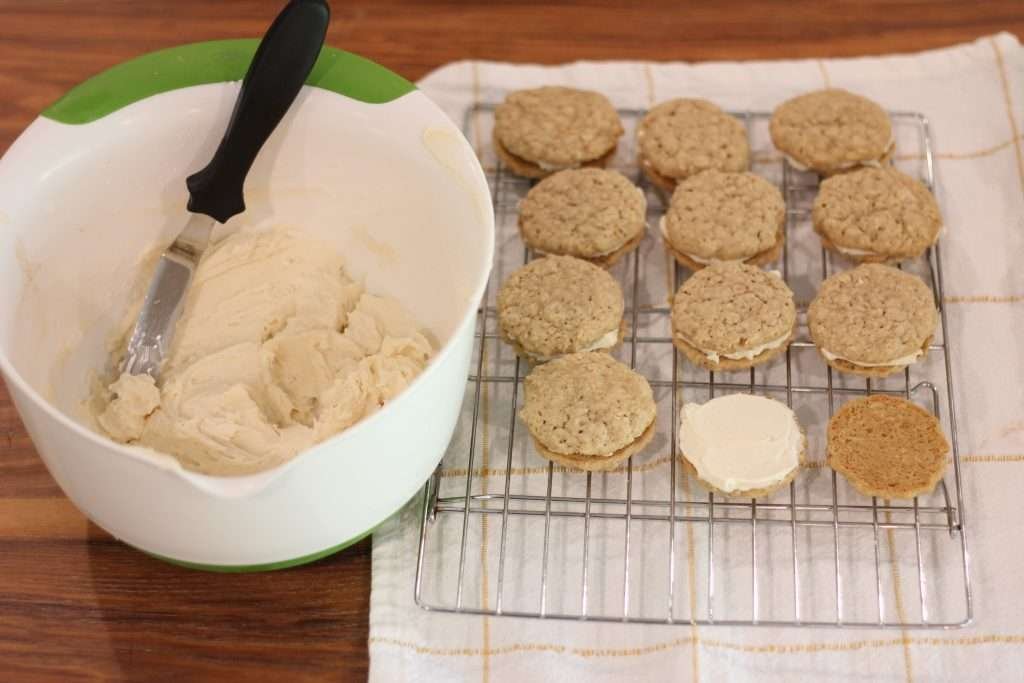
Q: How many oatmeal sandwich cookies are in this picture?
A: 10